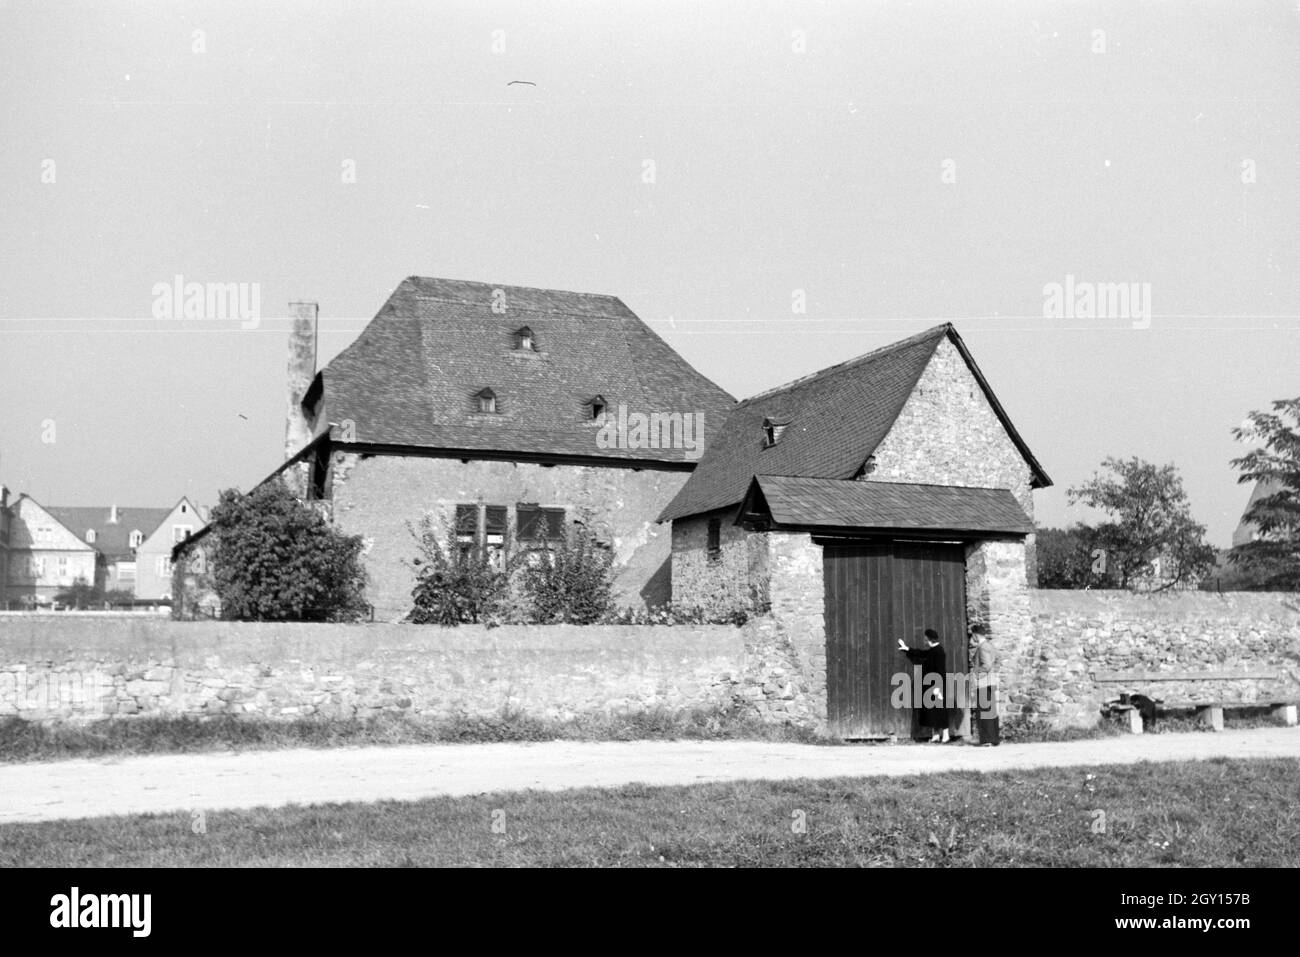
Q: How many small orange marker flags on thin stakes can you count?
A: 0